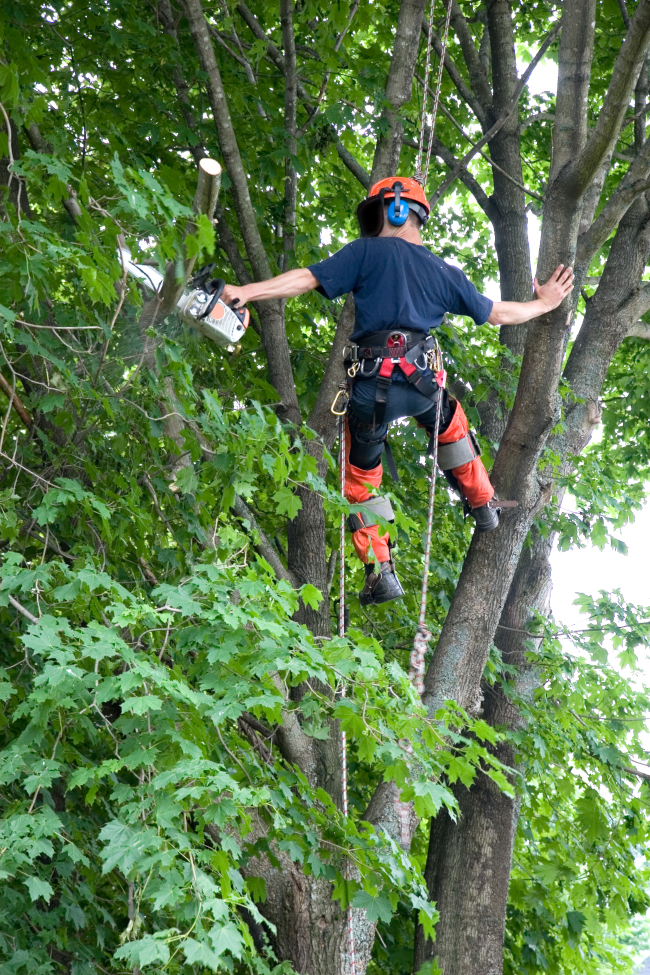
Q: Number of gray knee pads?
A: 2